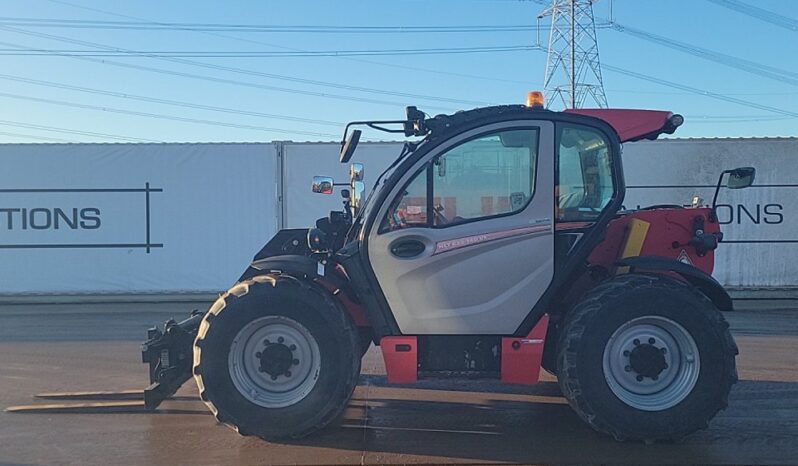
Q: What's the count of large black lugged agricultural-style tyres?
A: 2